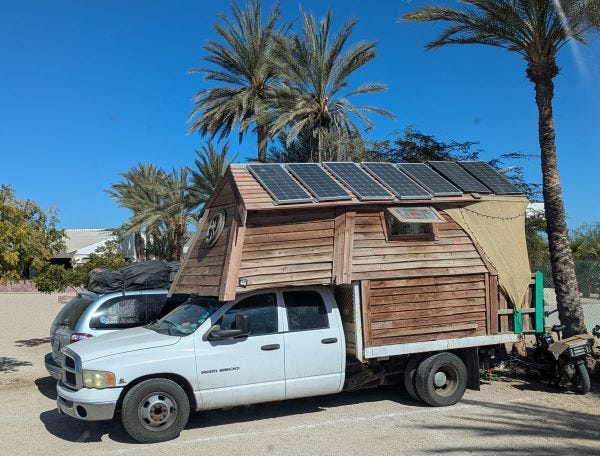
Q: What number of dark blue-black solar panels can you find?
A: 7